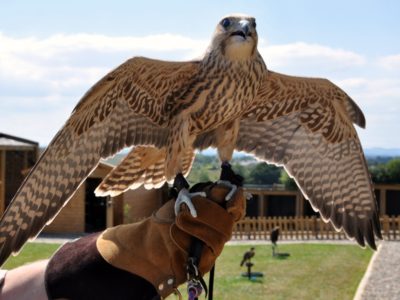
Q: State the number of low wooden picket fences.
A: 1